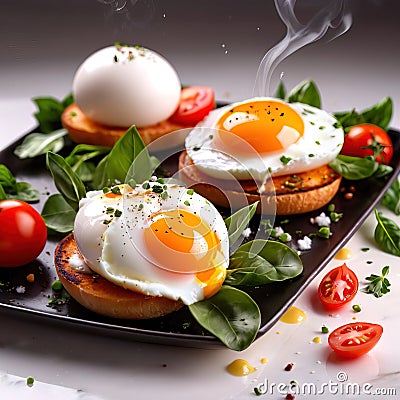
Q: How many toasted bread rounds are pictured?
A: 3